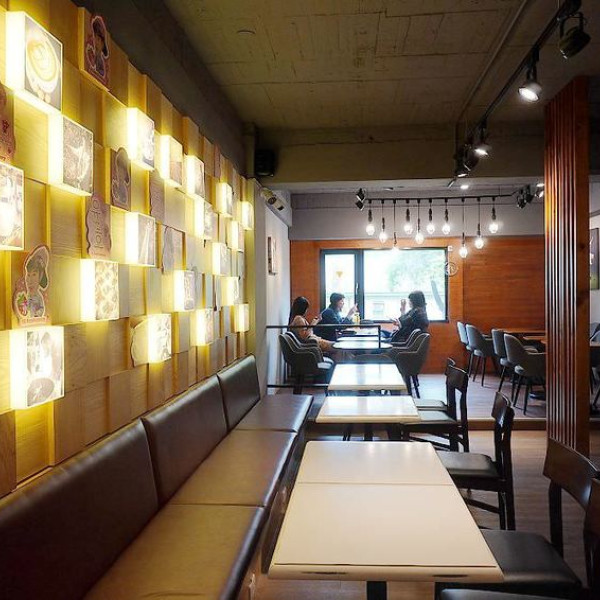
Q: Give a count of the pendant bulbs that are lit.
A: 10